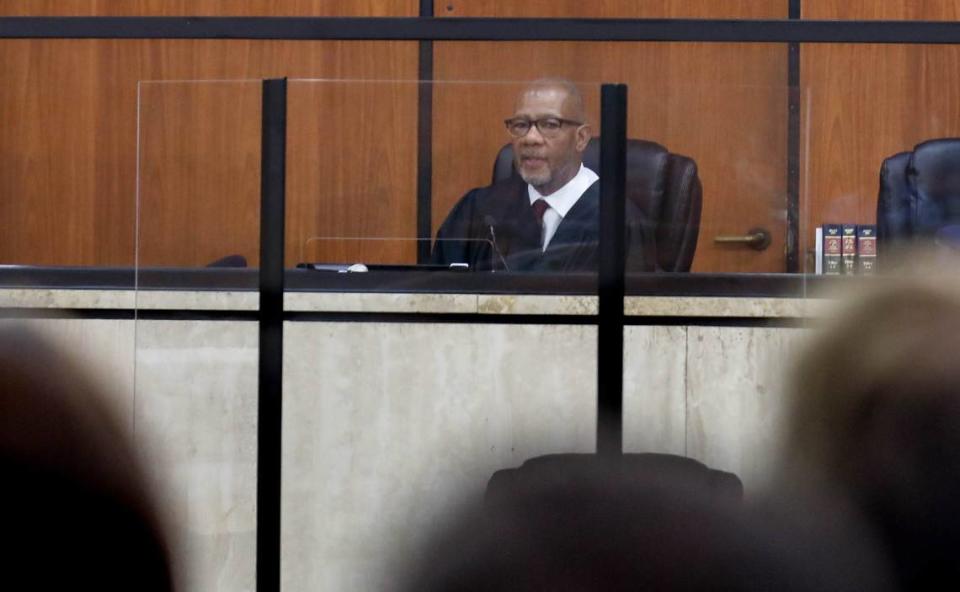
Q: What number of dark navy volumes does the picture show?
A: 3